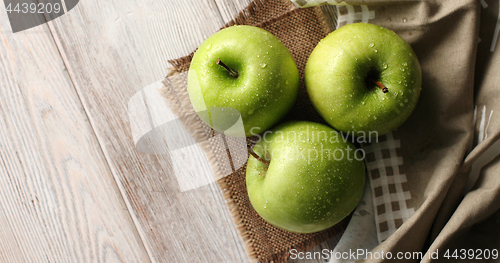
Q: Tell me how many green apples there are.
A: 3